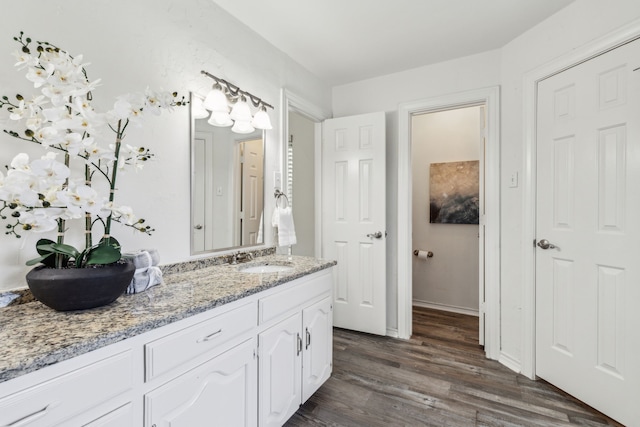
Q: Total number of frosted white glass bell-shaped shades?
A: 3